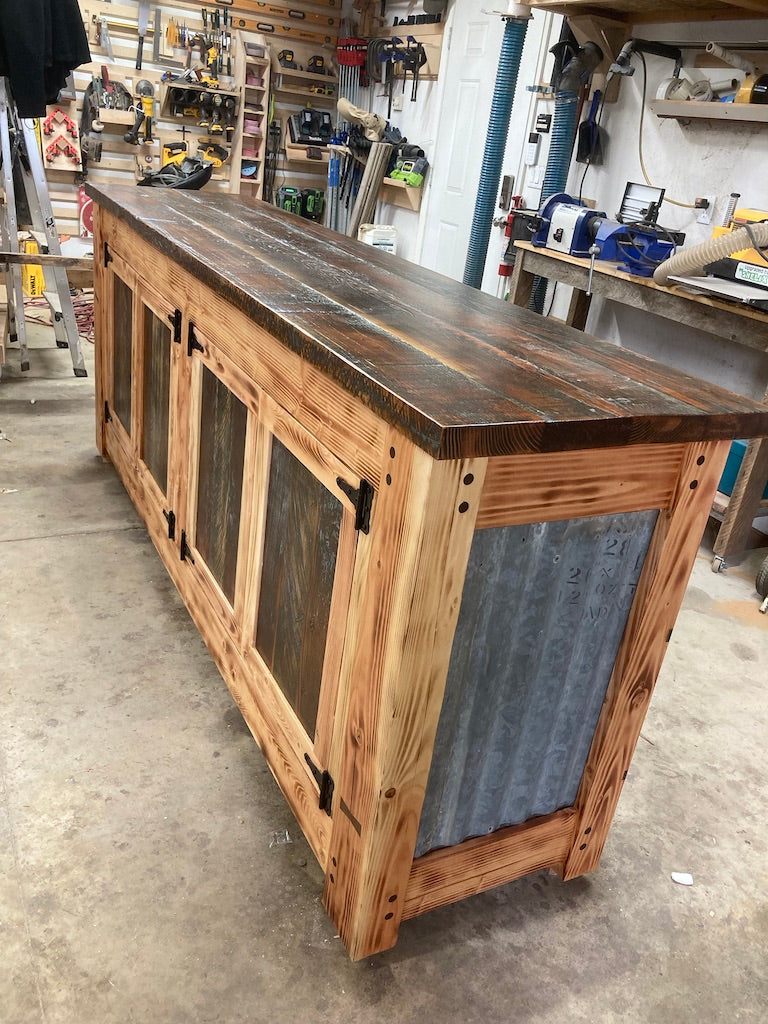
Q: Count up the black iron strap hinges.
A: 8